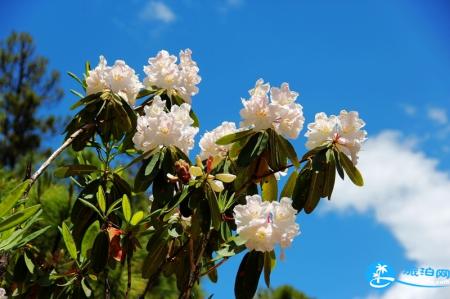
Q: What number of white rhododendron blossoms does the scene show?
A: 7